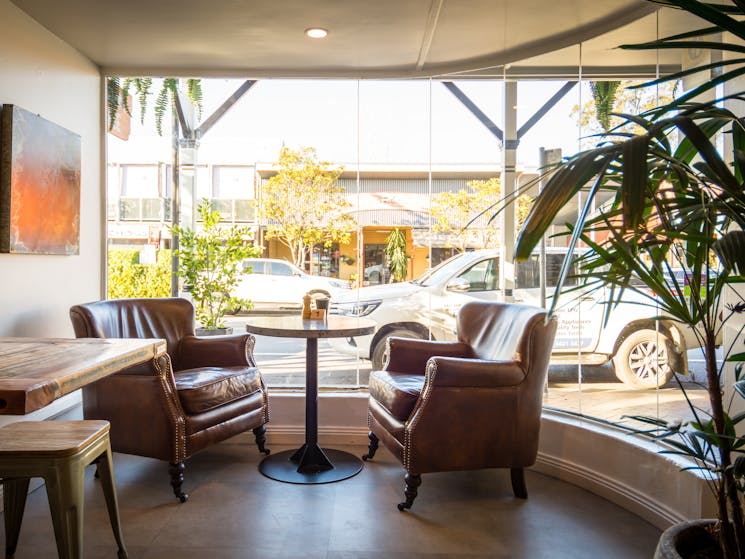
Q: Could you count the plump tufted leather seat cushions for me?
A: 2